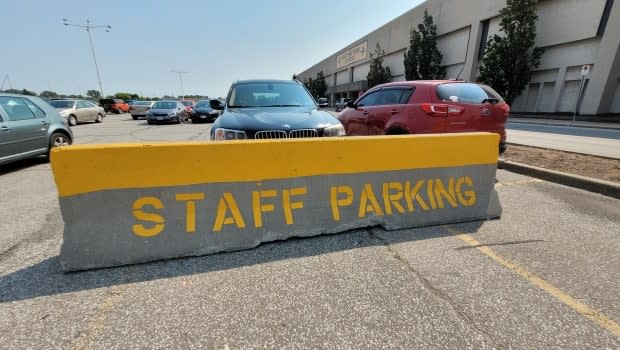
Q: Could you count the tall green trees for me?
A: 4